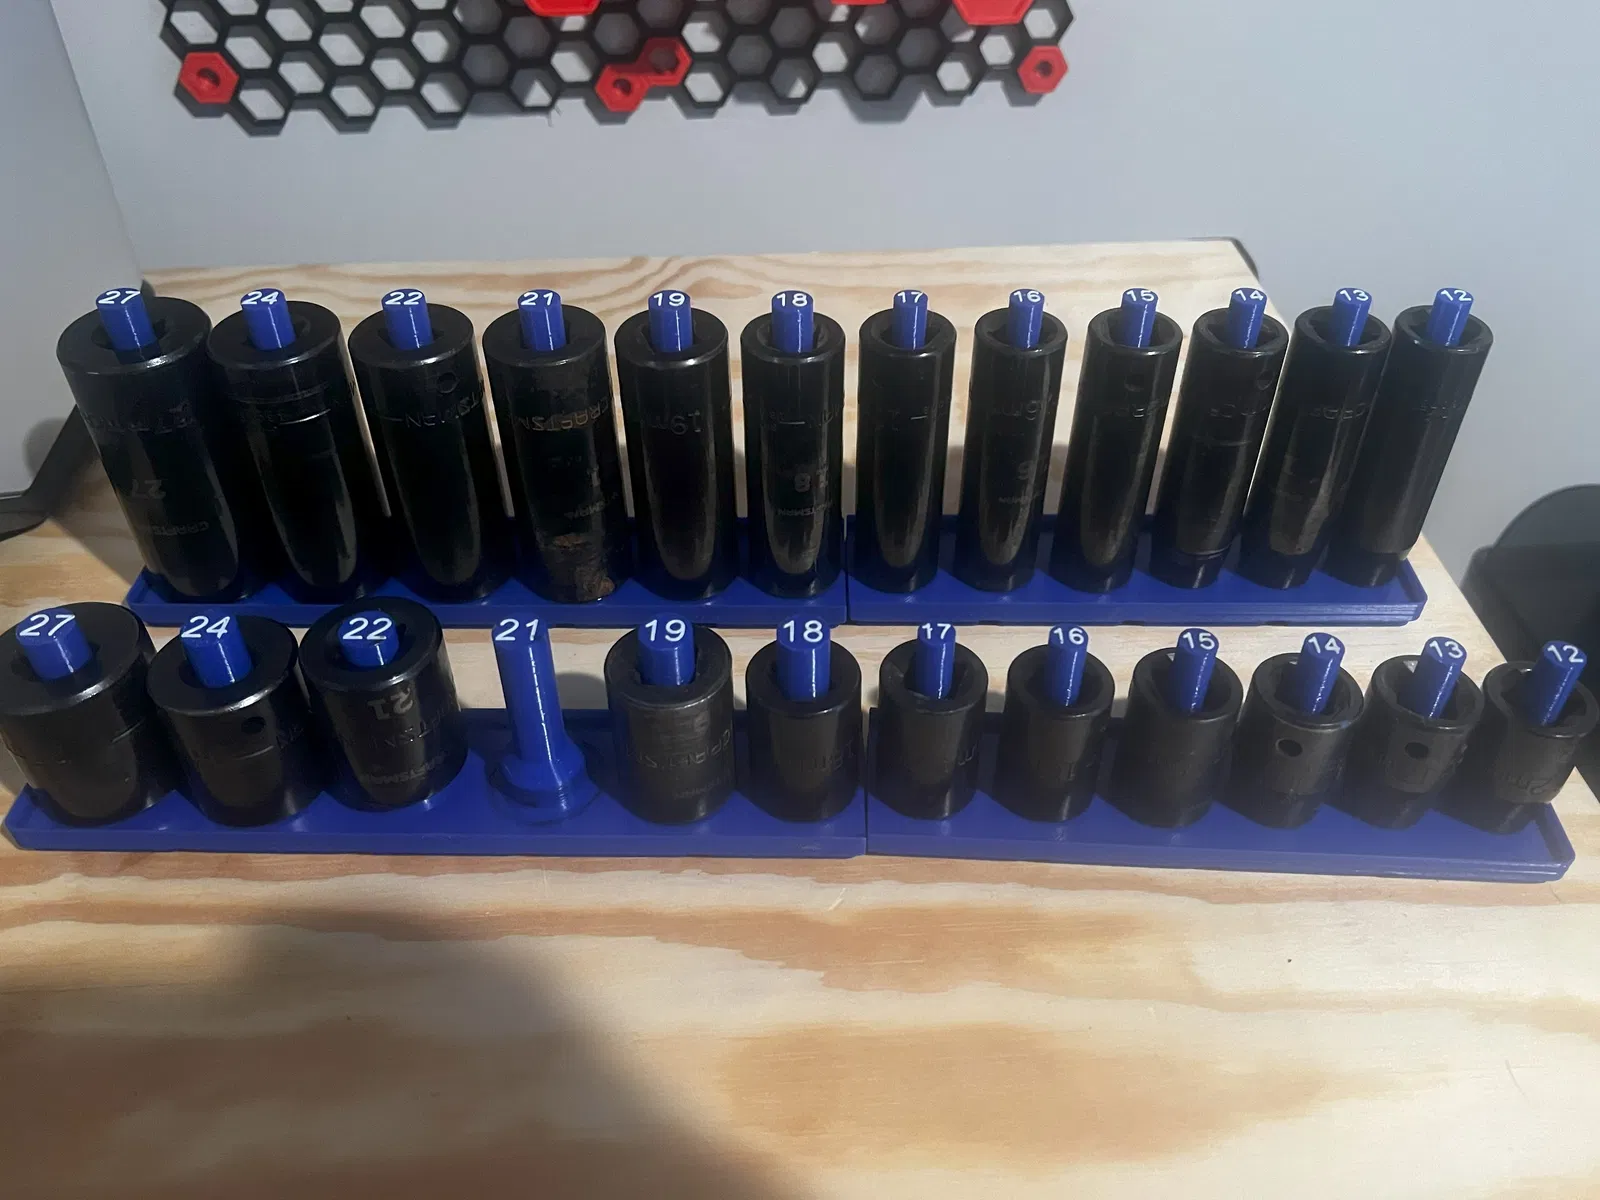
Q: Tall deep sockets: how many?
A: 12